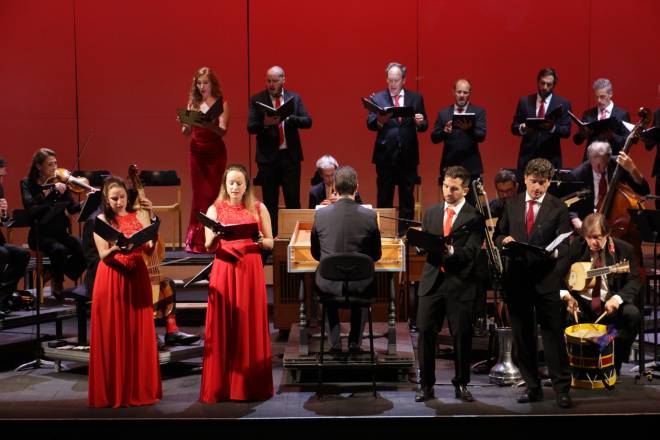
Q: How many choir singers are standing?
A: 11